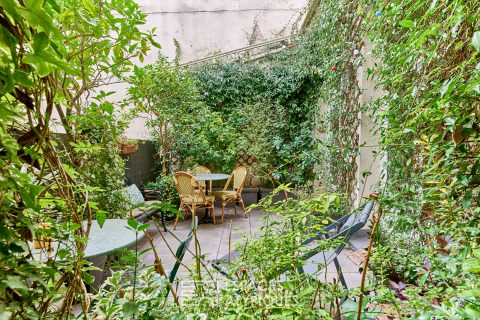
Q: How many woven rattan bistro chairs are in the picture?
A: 3